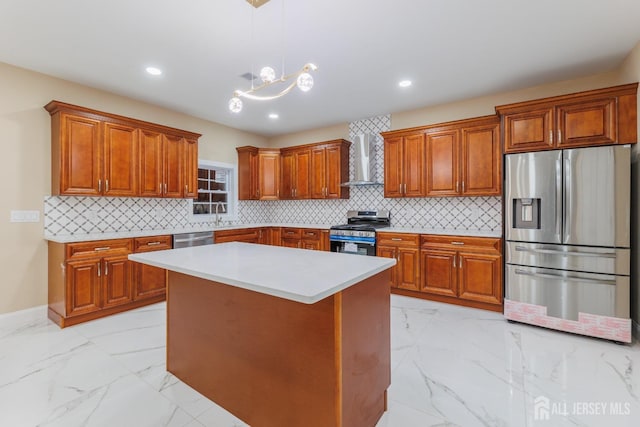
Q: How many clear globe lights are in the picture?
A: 3